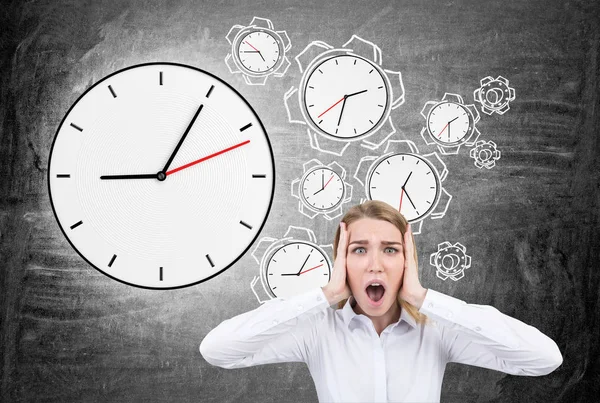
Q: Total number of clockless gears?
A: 3